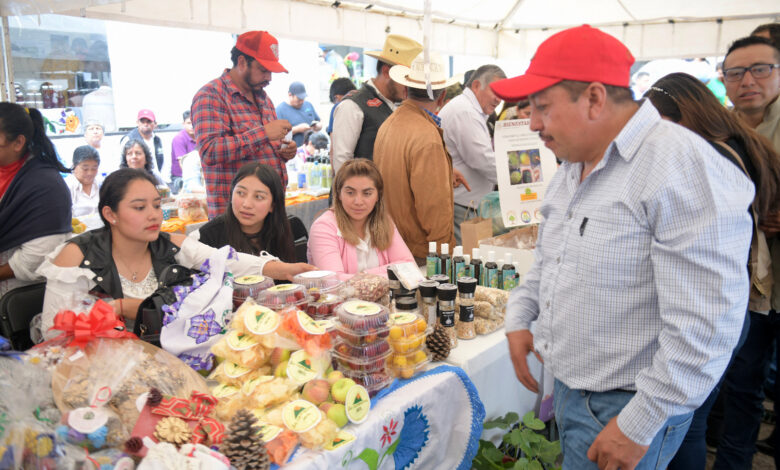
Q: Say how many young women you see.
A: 3